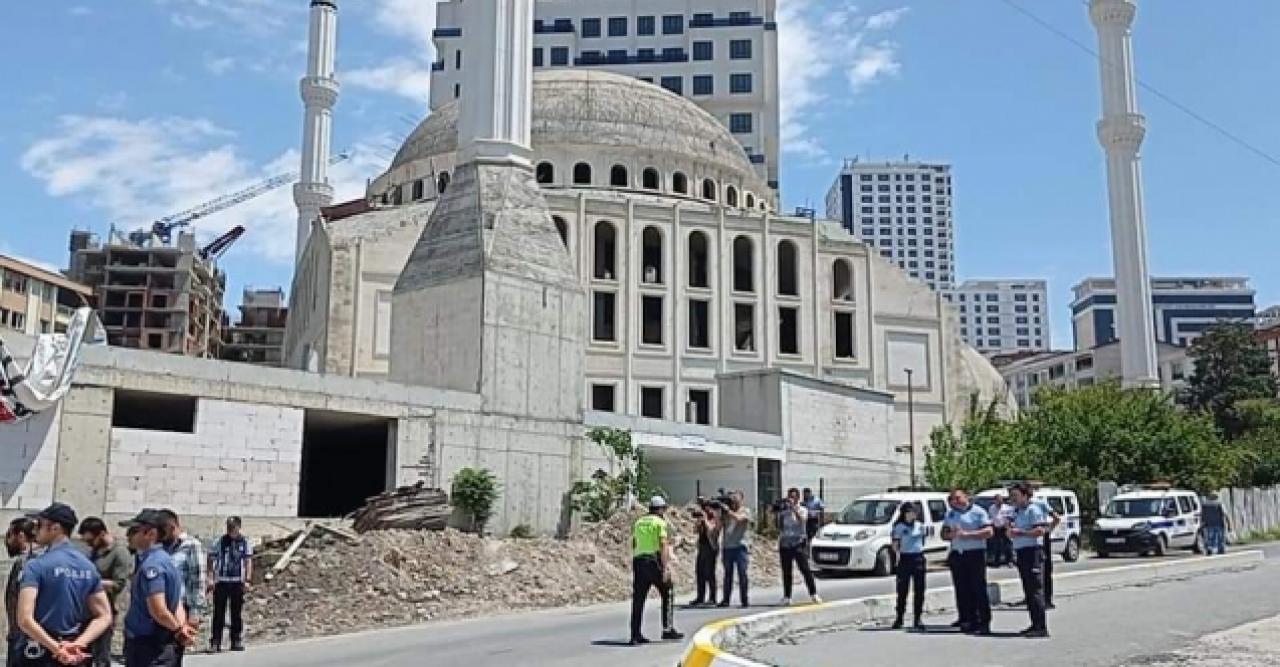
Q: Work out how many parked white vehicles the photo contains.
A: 3